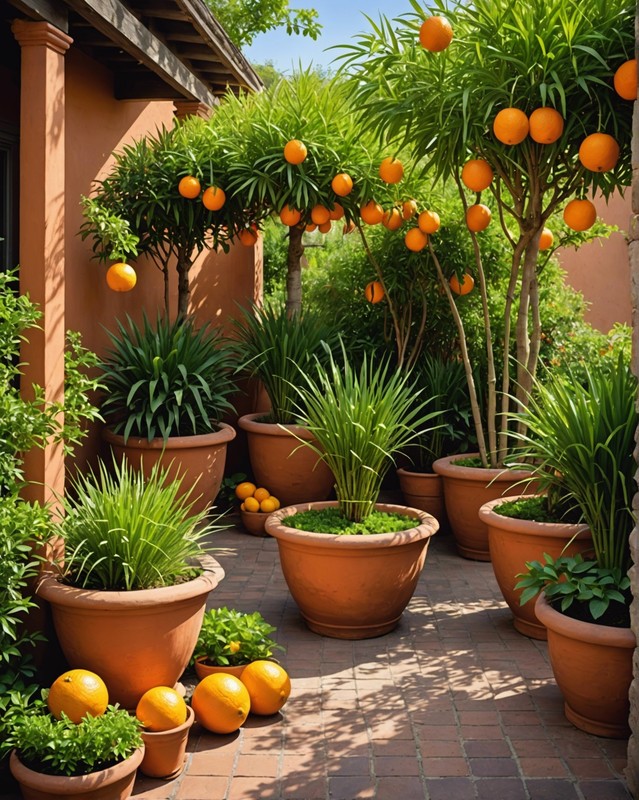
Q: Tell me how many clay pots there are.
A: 12